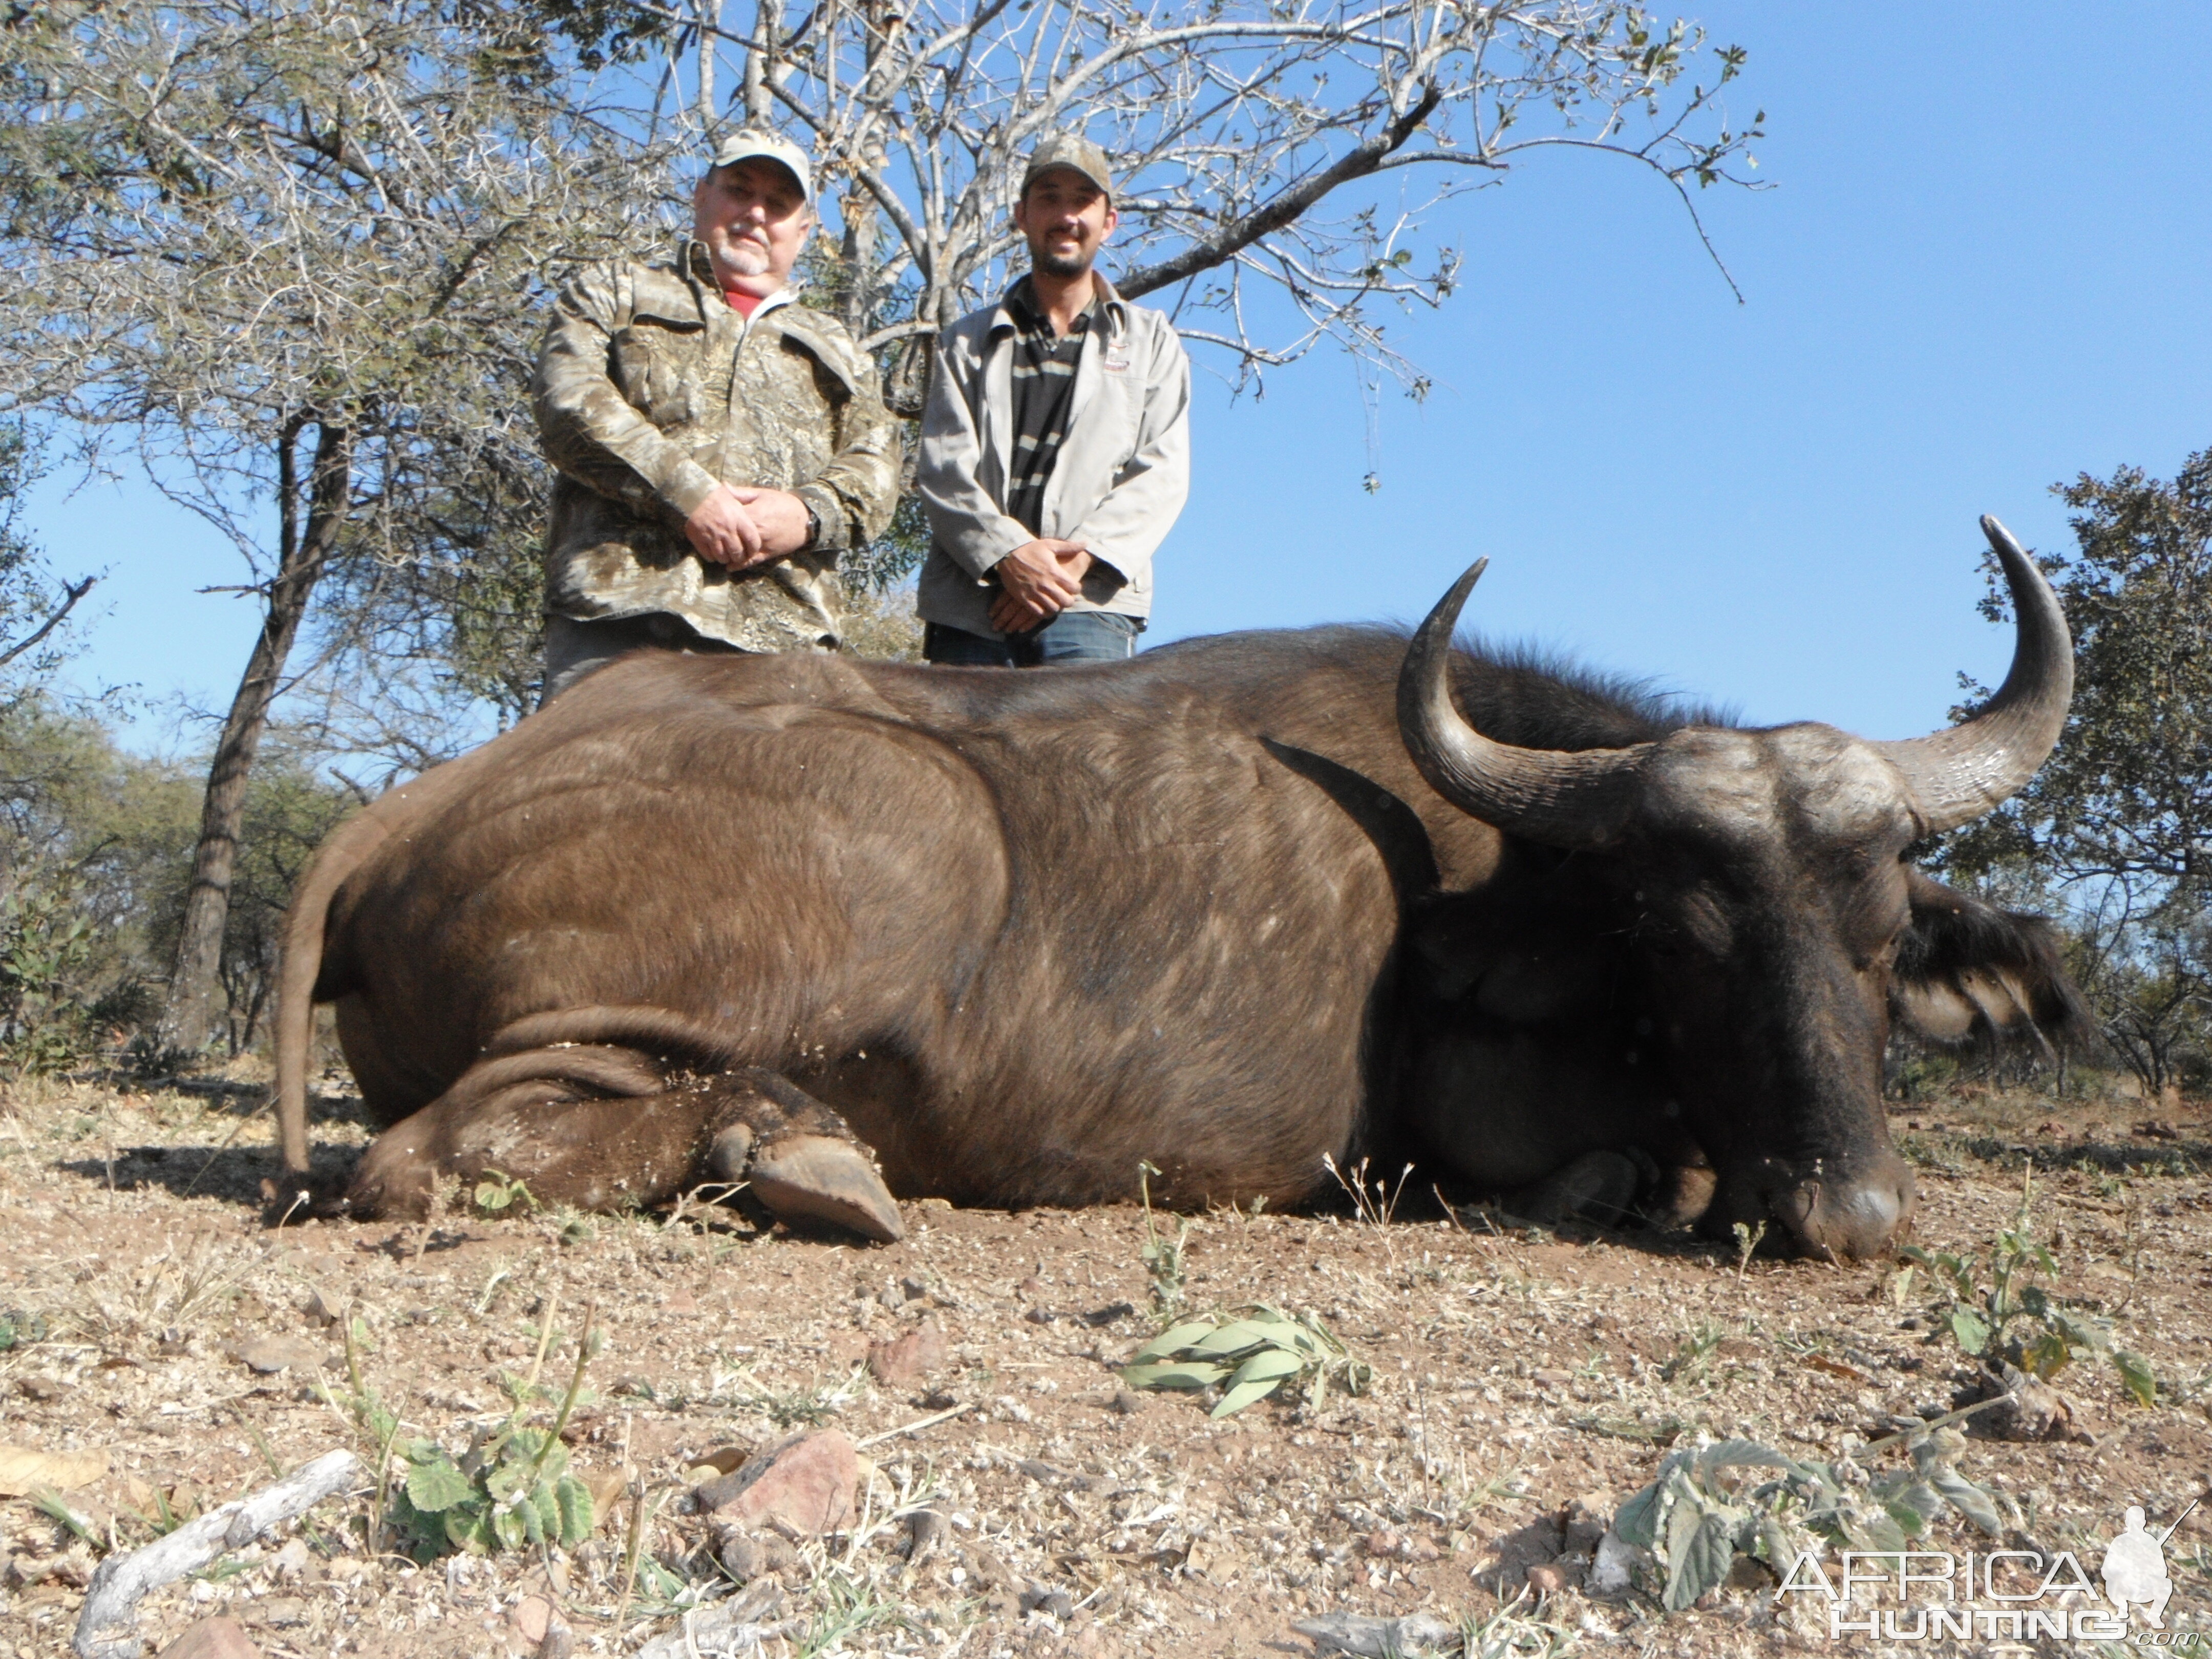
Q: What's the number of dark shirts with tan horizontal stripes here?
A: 1